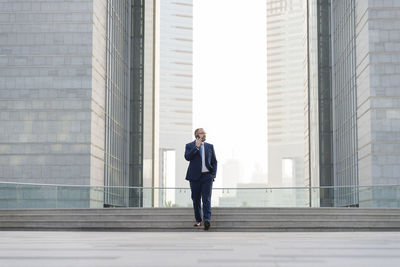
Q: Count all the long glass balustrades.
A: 1